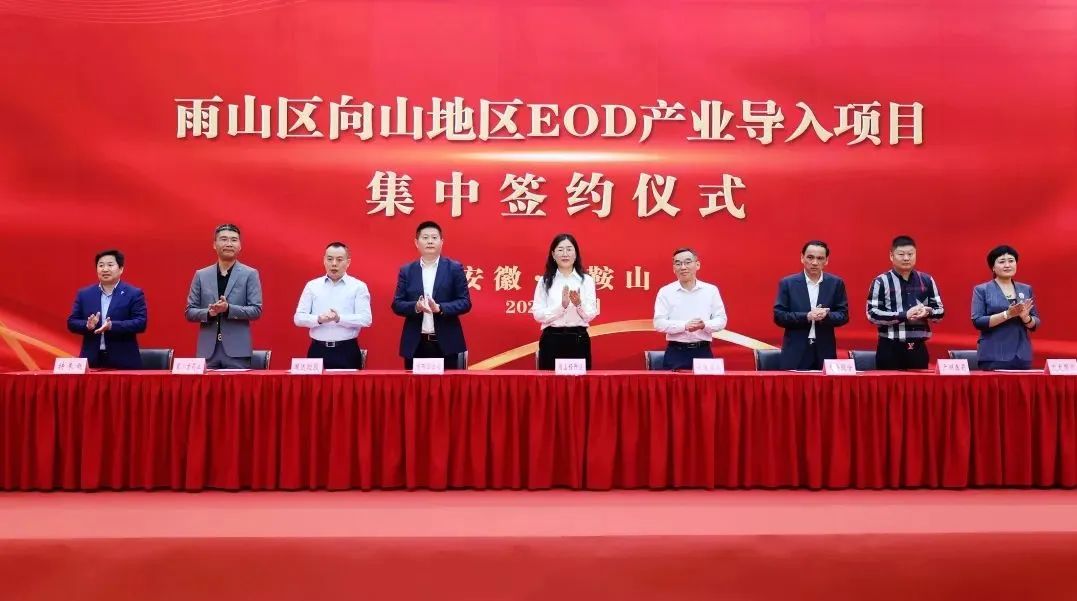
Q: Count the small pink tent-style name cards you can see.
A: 9